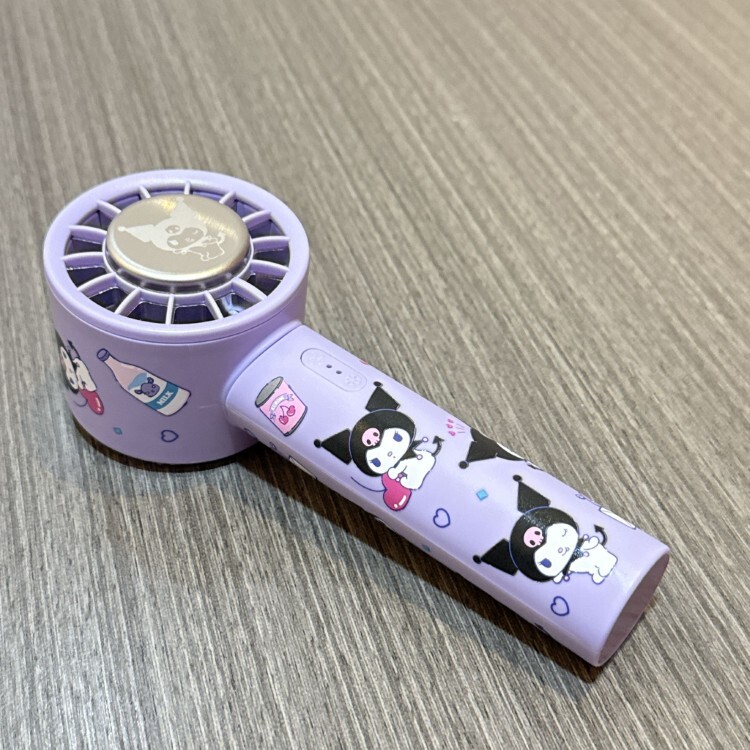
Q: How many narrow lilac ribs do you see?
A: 14